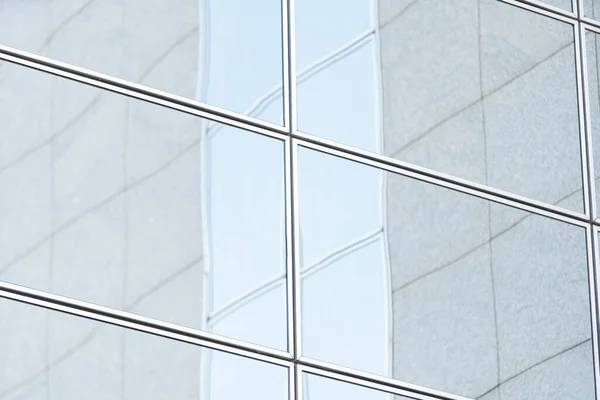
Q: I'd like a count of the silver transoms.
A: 3